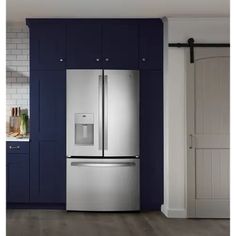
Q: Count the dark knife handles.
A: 3